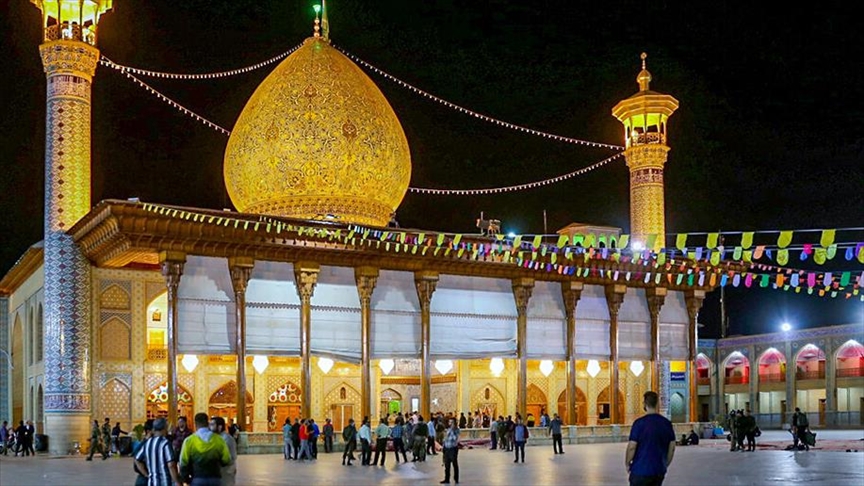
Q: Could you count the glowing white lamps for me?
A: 9